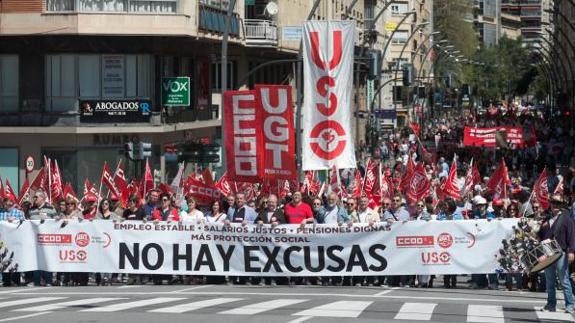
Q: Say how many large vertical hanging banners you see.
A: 3